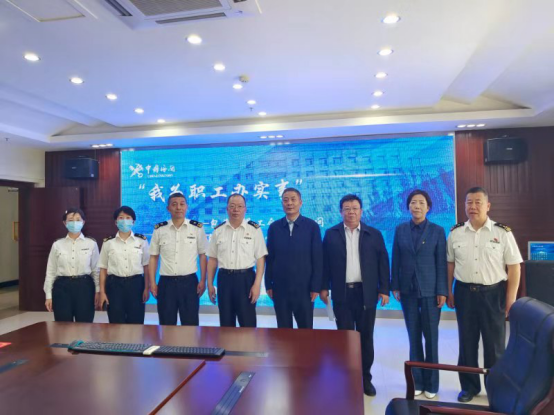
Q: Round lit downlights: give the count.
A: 15